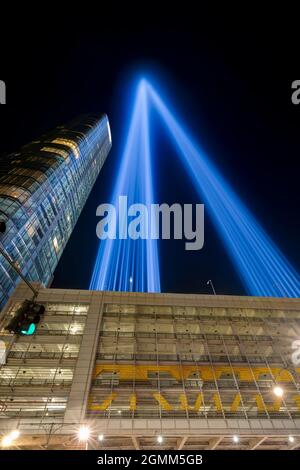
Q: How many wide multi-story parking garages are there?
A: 1